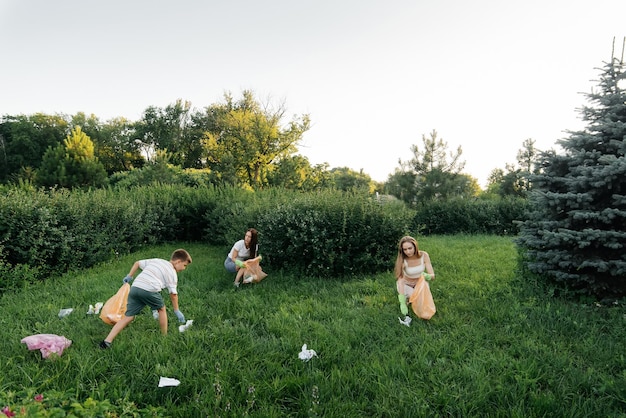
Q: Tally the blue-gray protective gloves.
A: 2